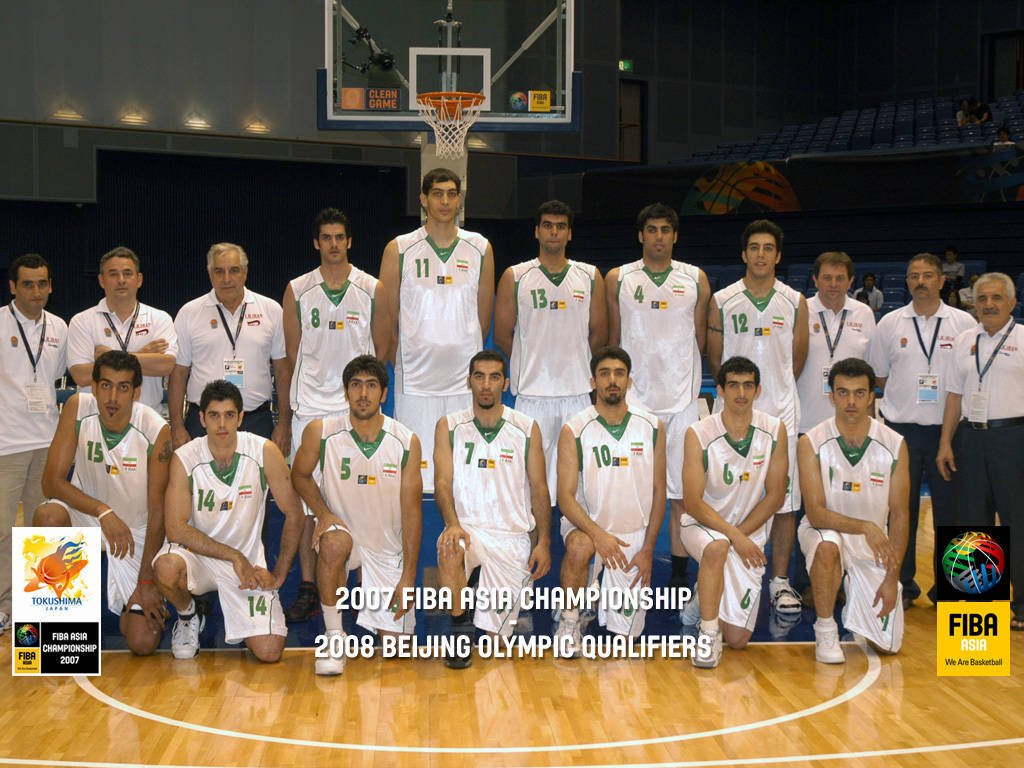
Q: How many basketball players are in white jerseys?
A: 12